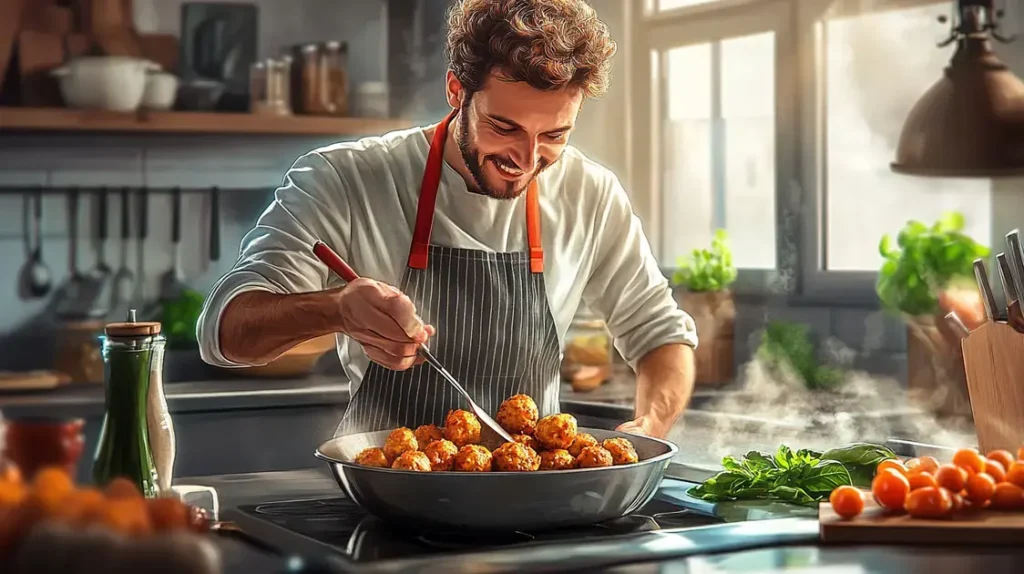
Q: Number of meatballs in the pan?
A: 15